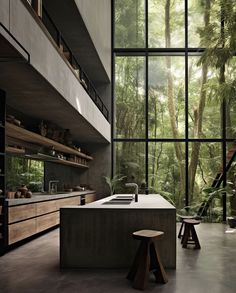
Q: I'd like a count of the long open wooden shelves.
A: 2